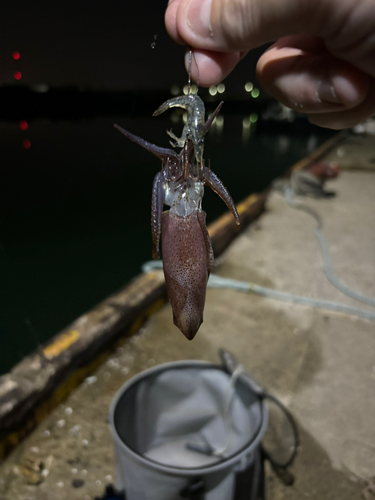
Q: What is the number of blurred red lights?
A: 4